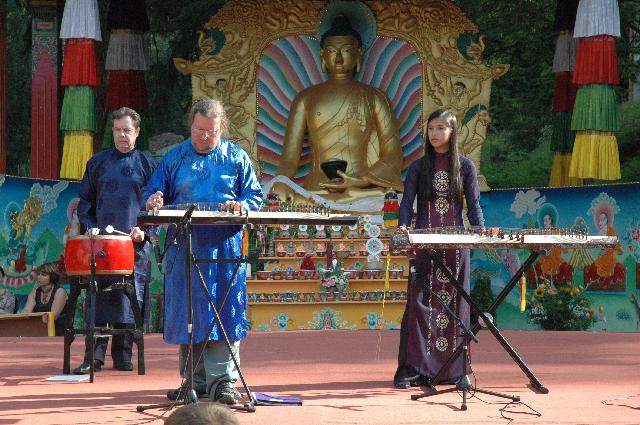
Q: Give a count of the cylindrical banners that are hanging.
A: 4